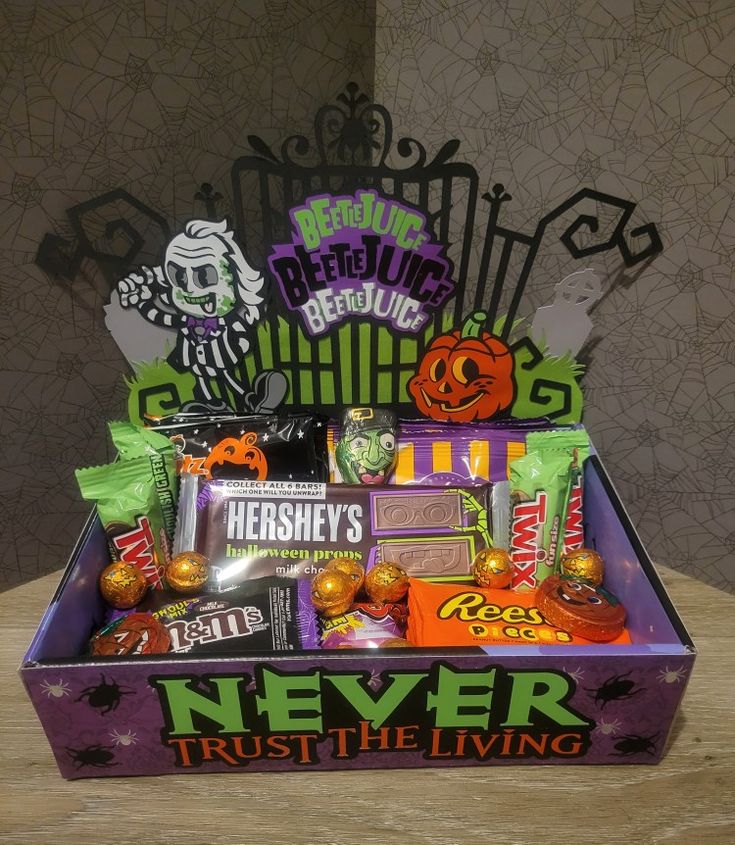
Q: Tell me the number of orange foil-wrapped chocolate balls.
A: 7